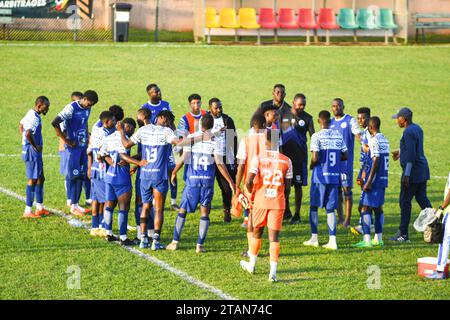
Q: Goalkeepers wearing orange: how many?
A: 2